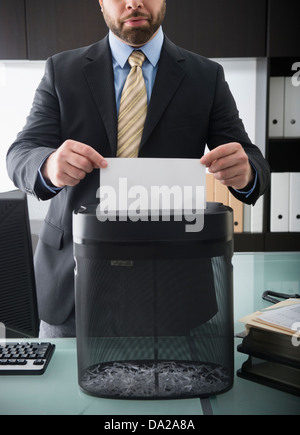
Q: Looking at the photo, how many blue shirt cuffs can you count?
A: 2